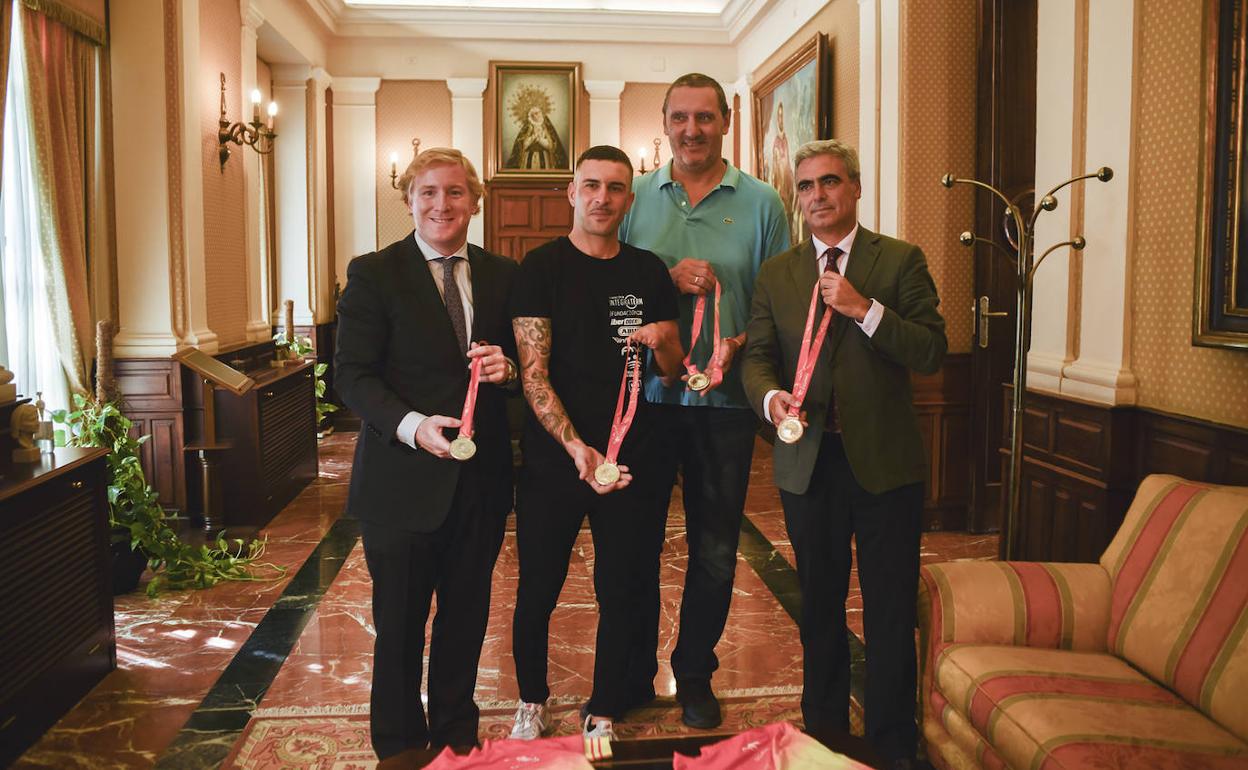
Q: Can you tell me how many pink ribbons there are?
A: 4